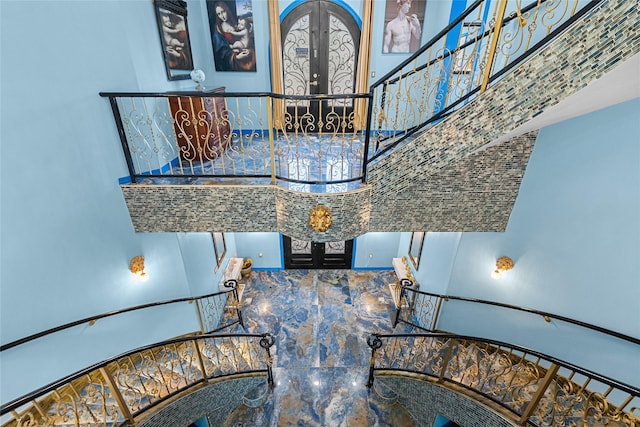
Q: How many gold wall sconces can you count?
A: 2